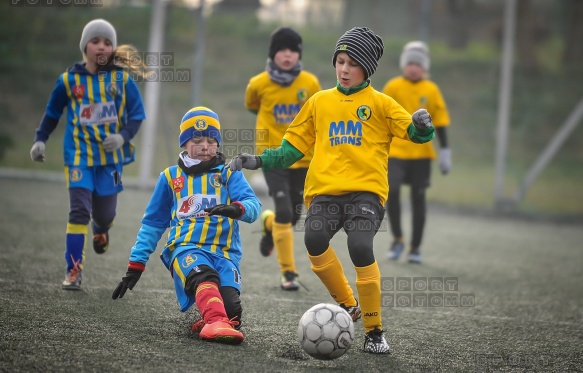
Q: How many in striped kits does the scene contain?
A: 2